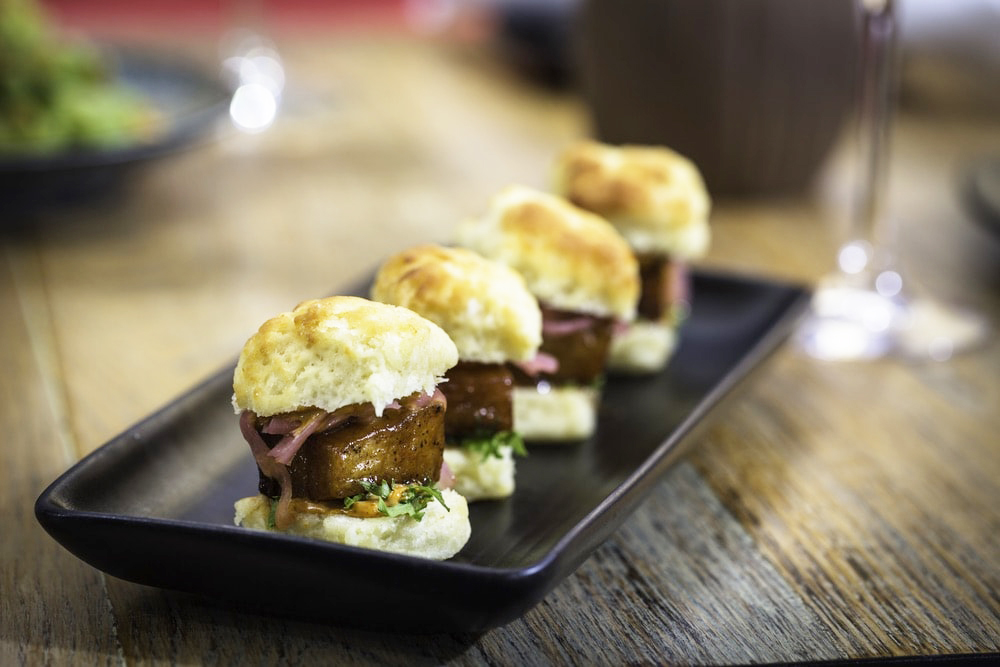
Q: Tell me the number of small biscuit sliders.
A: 4